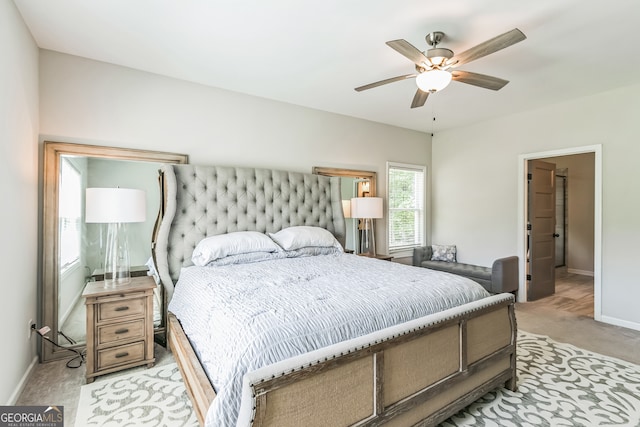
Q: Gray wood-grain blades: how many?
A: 5